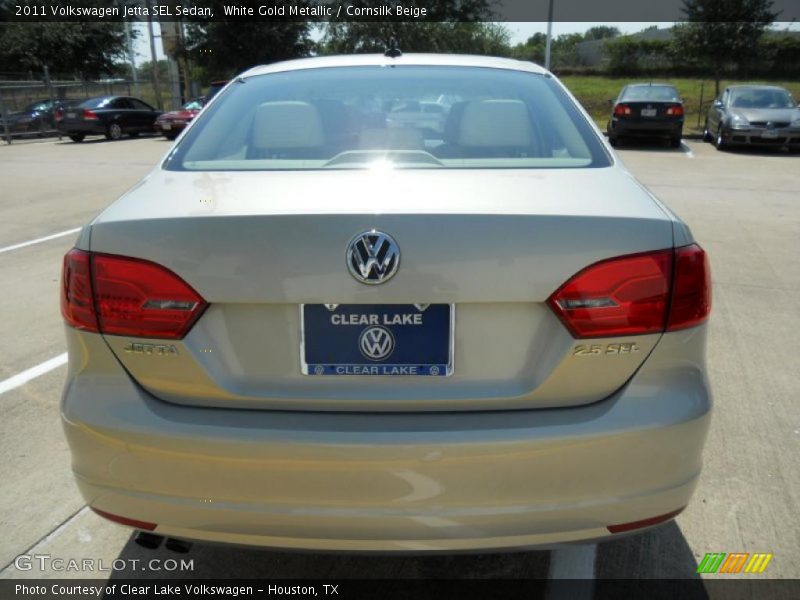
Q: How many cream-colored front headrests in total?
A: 2